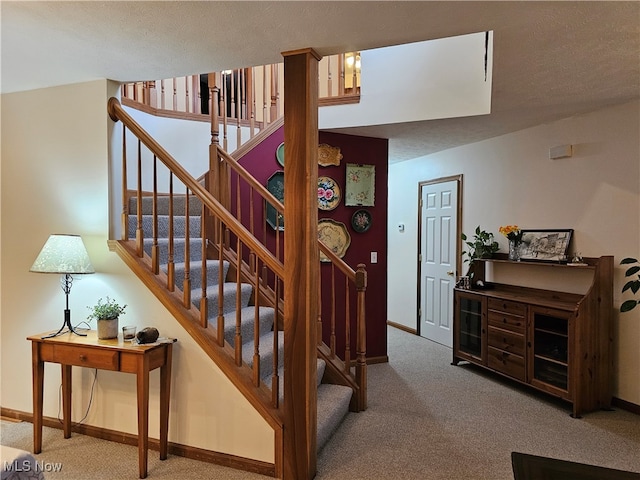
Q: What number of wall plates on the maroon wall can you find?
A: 7